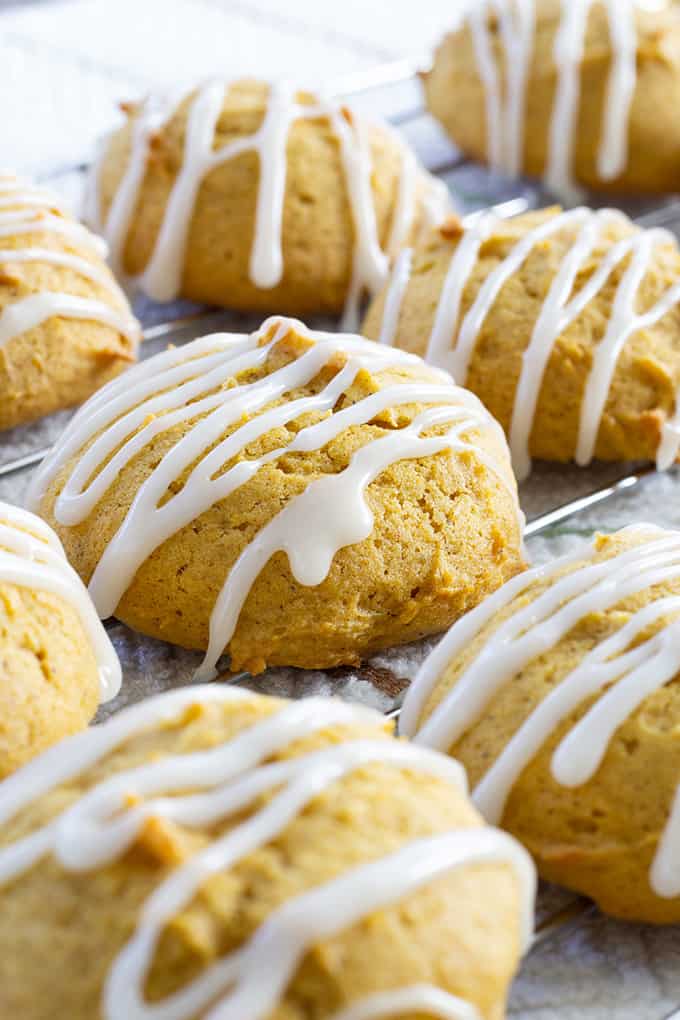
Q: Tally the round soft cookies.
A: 8